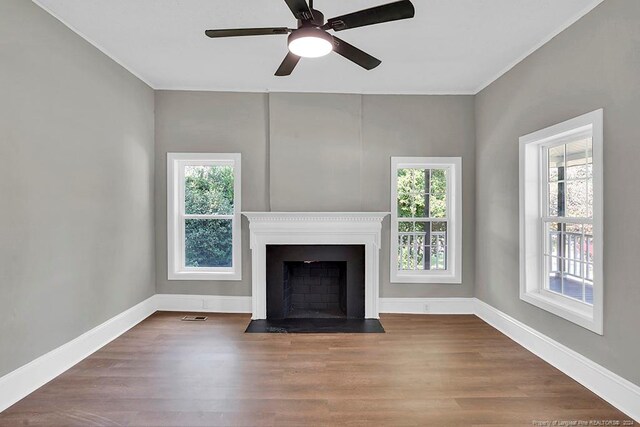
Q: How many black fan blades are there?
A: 5